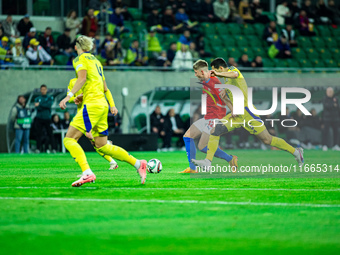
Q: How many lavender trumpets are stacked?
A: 0